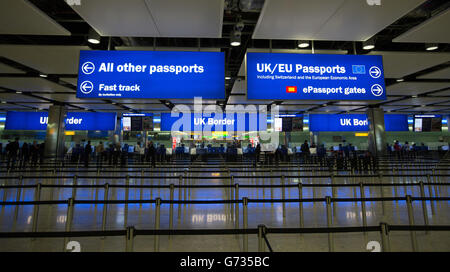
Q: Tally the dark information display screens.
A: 3